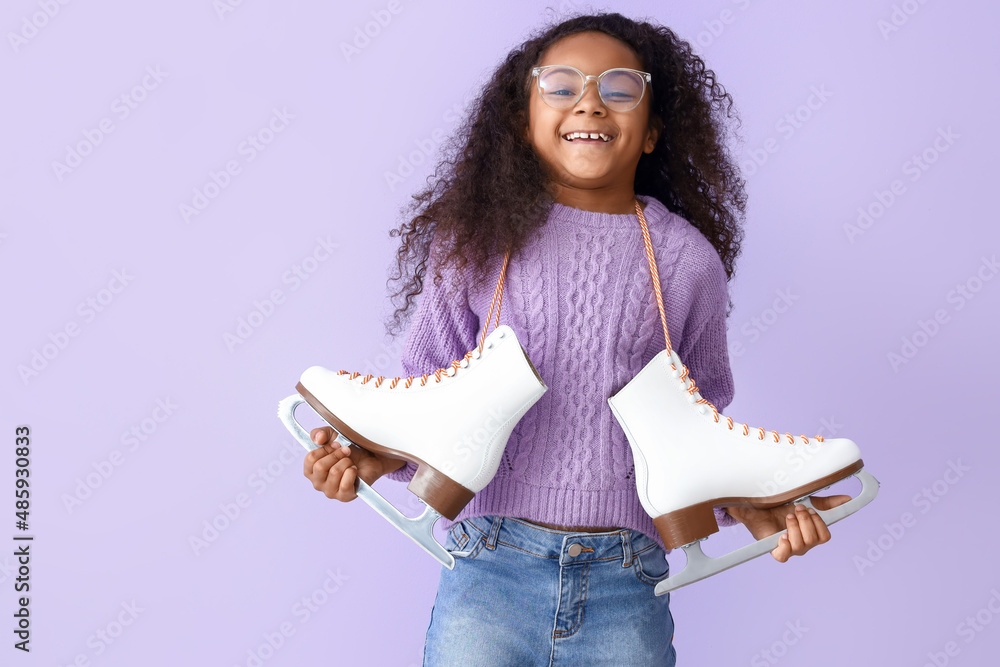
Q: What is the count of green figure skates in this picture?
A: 0